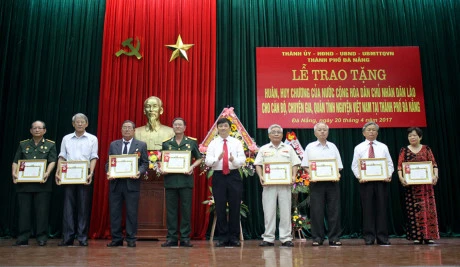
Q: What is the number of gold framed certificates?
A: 8